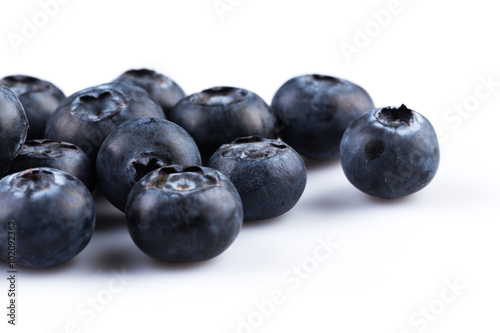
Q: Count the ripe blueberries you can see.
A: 12